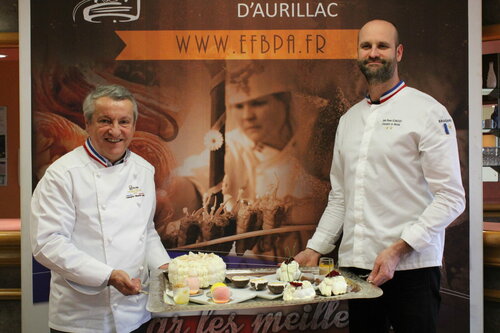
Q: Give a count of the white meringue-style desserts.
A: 3